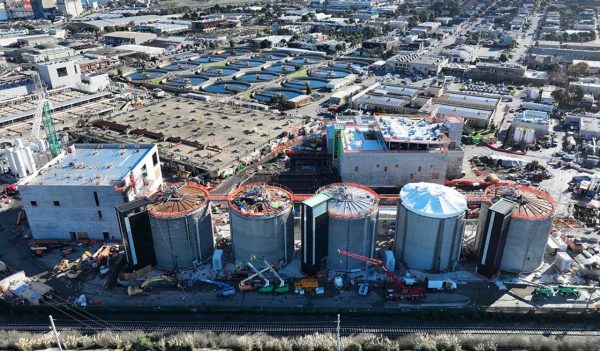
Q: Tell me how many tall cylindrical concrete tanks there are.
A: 5